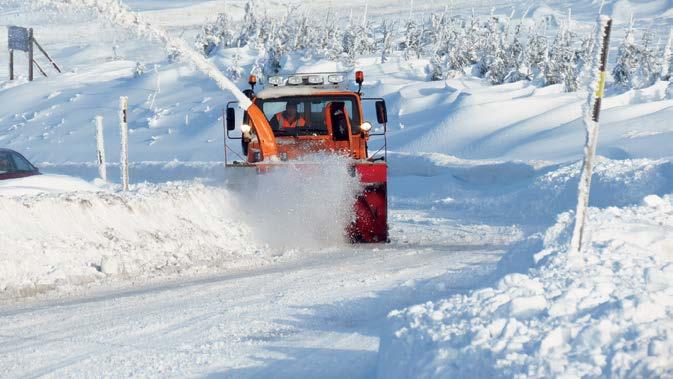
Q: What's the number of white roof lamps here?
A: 4